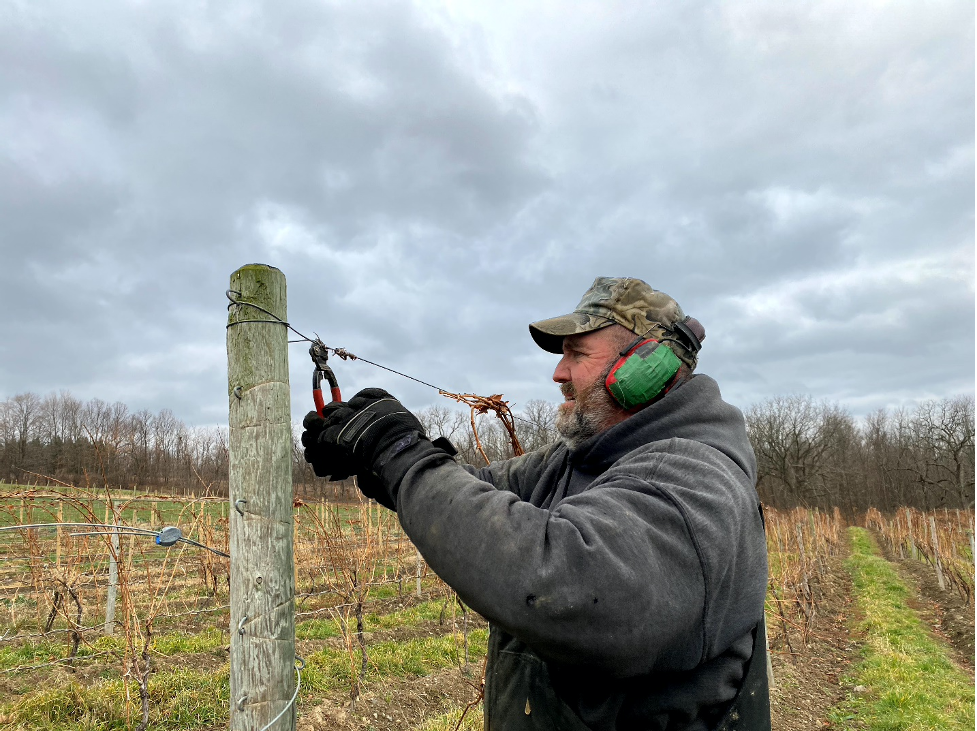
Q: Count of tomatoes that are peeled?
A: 0